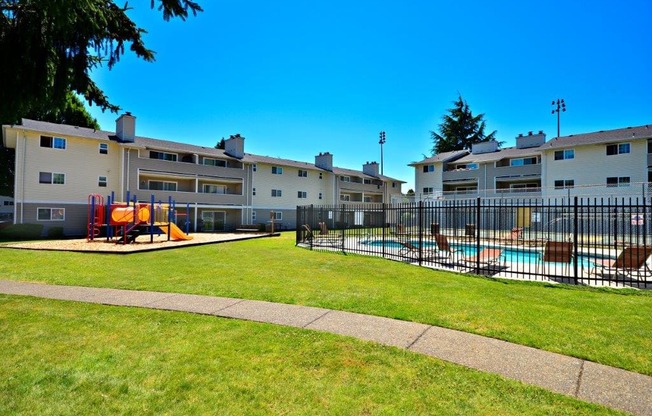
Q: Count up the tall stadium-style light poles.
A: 2